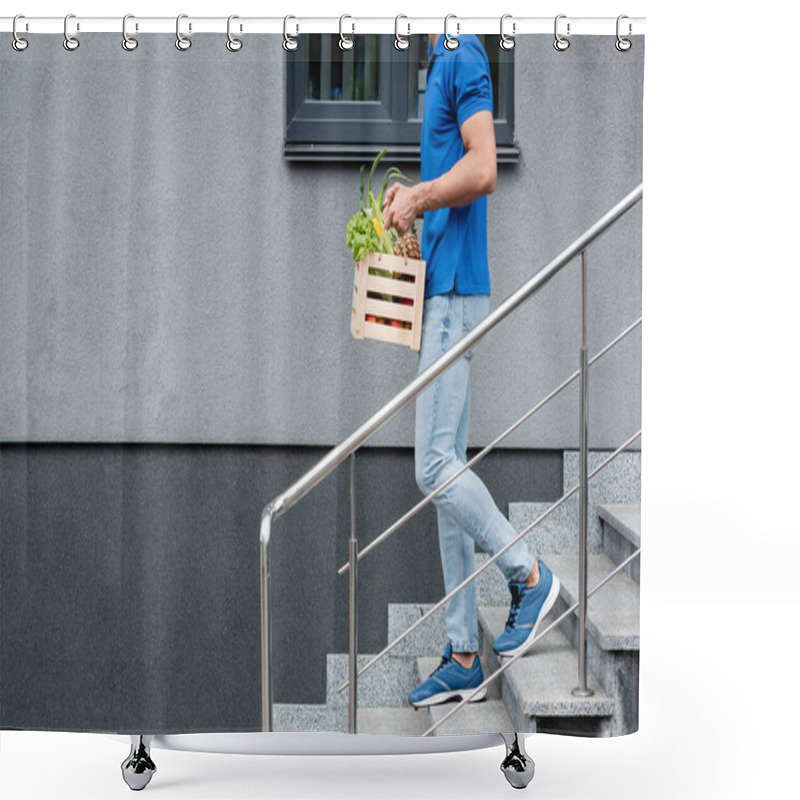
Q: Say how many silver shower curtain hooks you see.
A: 12